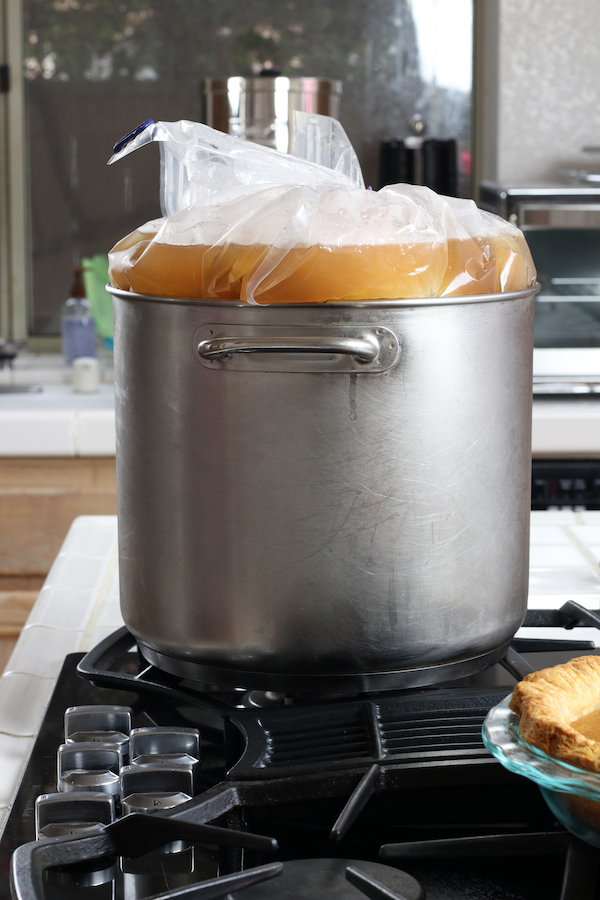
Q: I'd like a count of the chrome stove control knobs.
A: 5